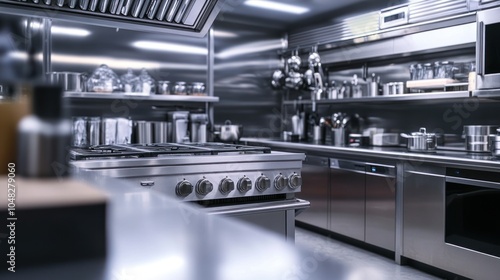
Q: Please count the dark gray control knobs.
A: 7